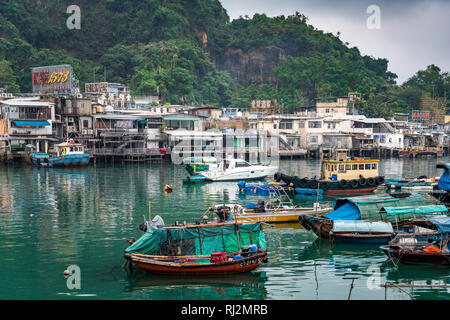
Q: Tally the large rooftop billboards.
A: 1